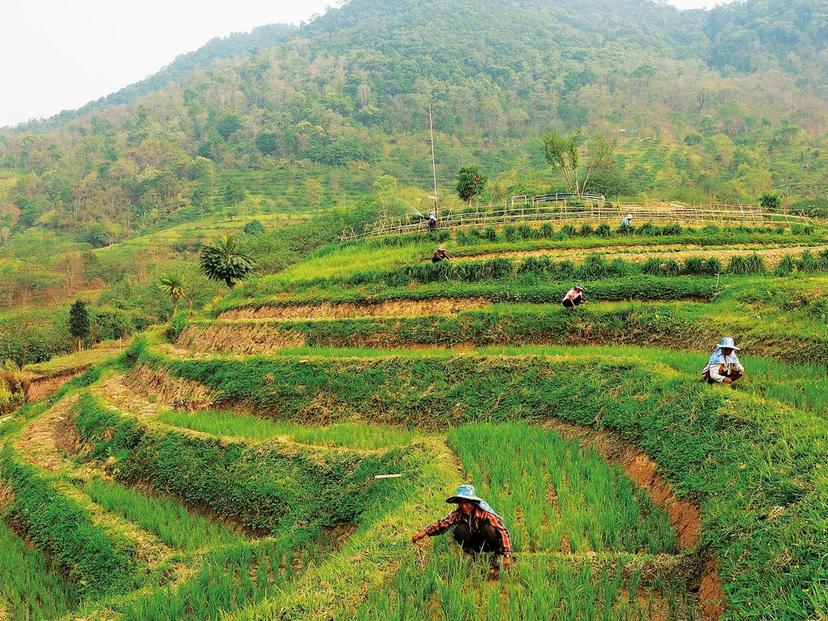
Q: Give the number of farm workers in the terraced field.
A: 6